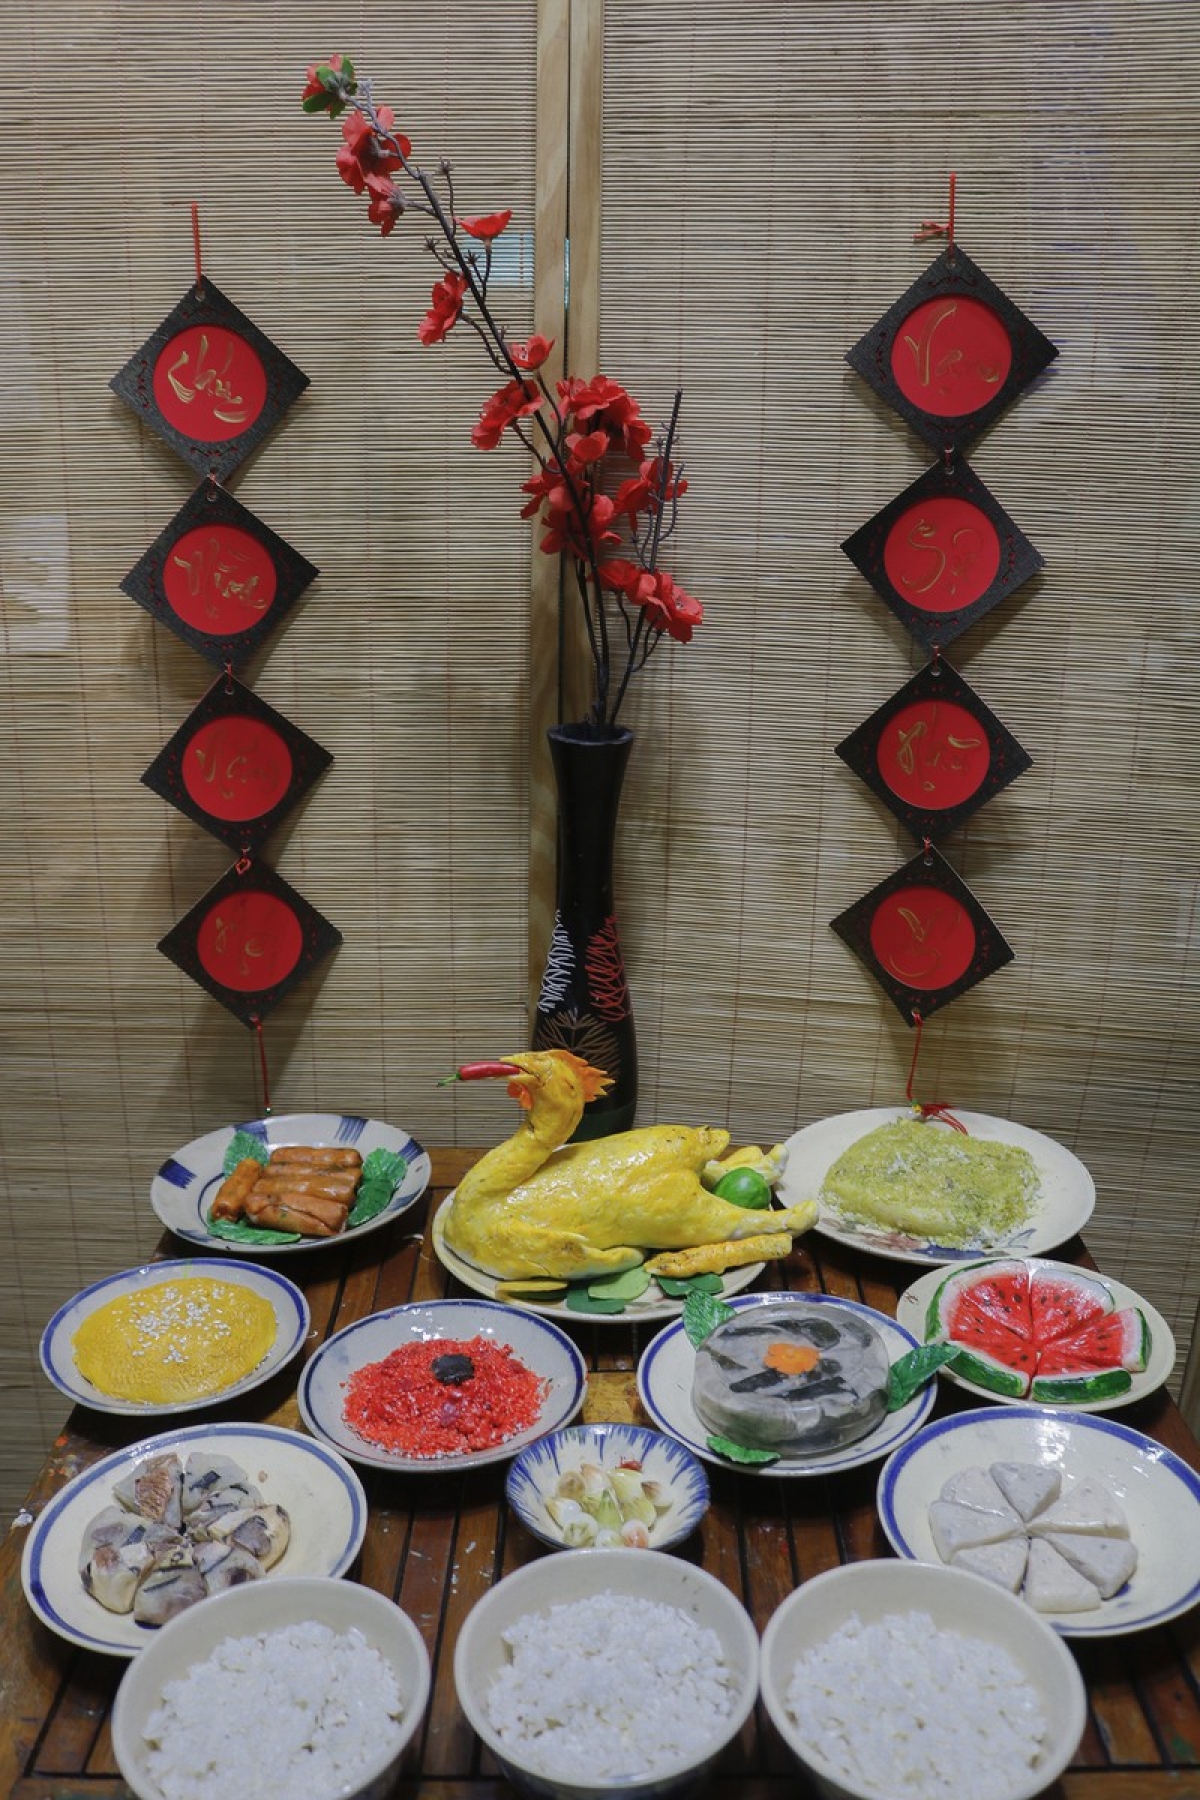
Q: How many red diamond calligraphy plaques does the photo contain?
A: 8